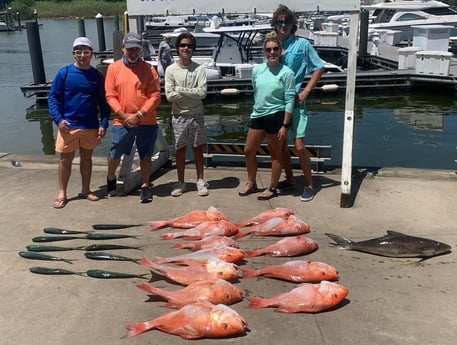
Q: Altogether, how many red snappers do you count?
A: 12